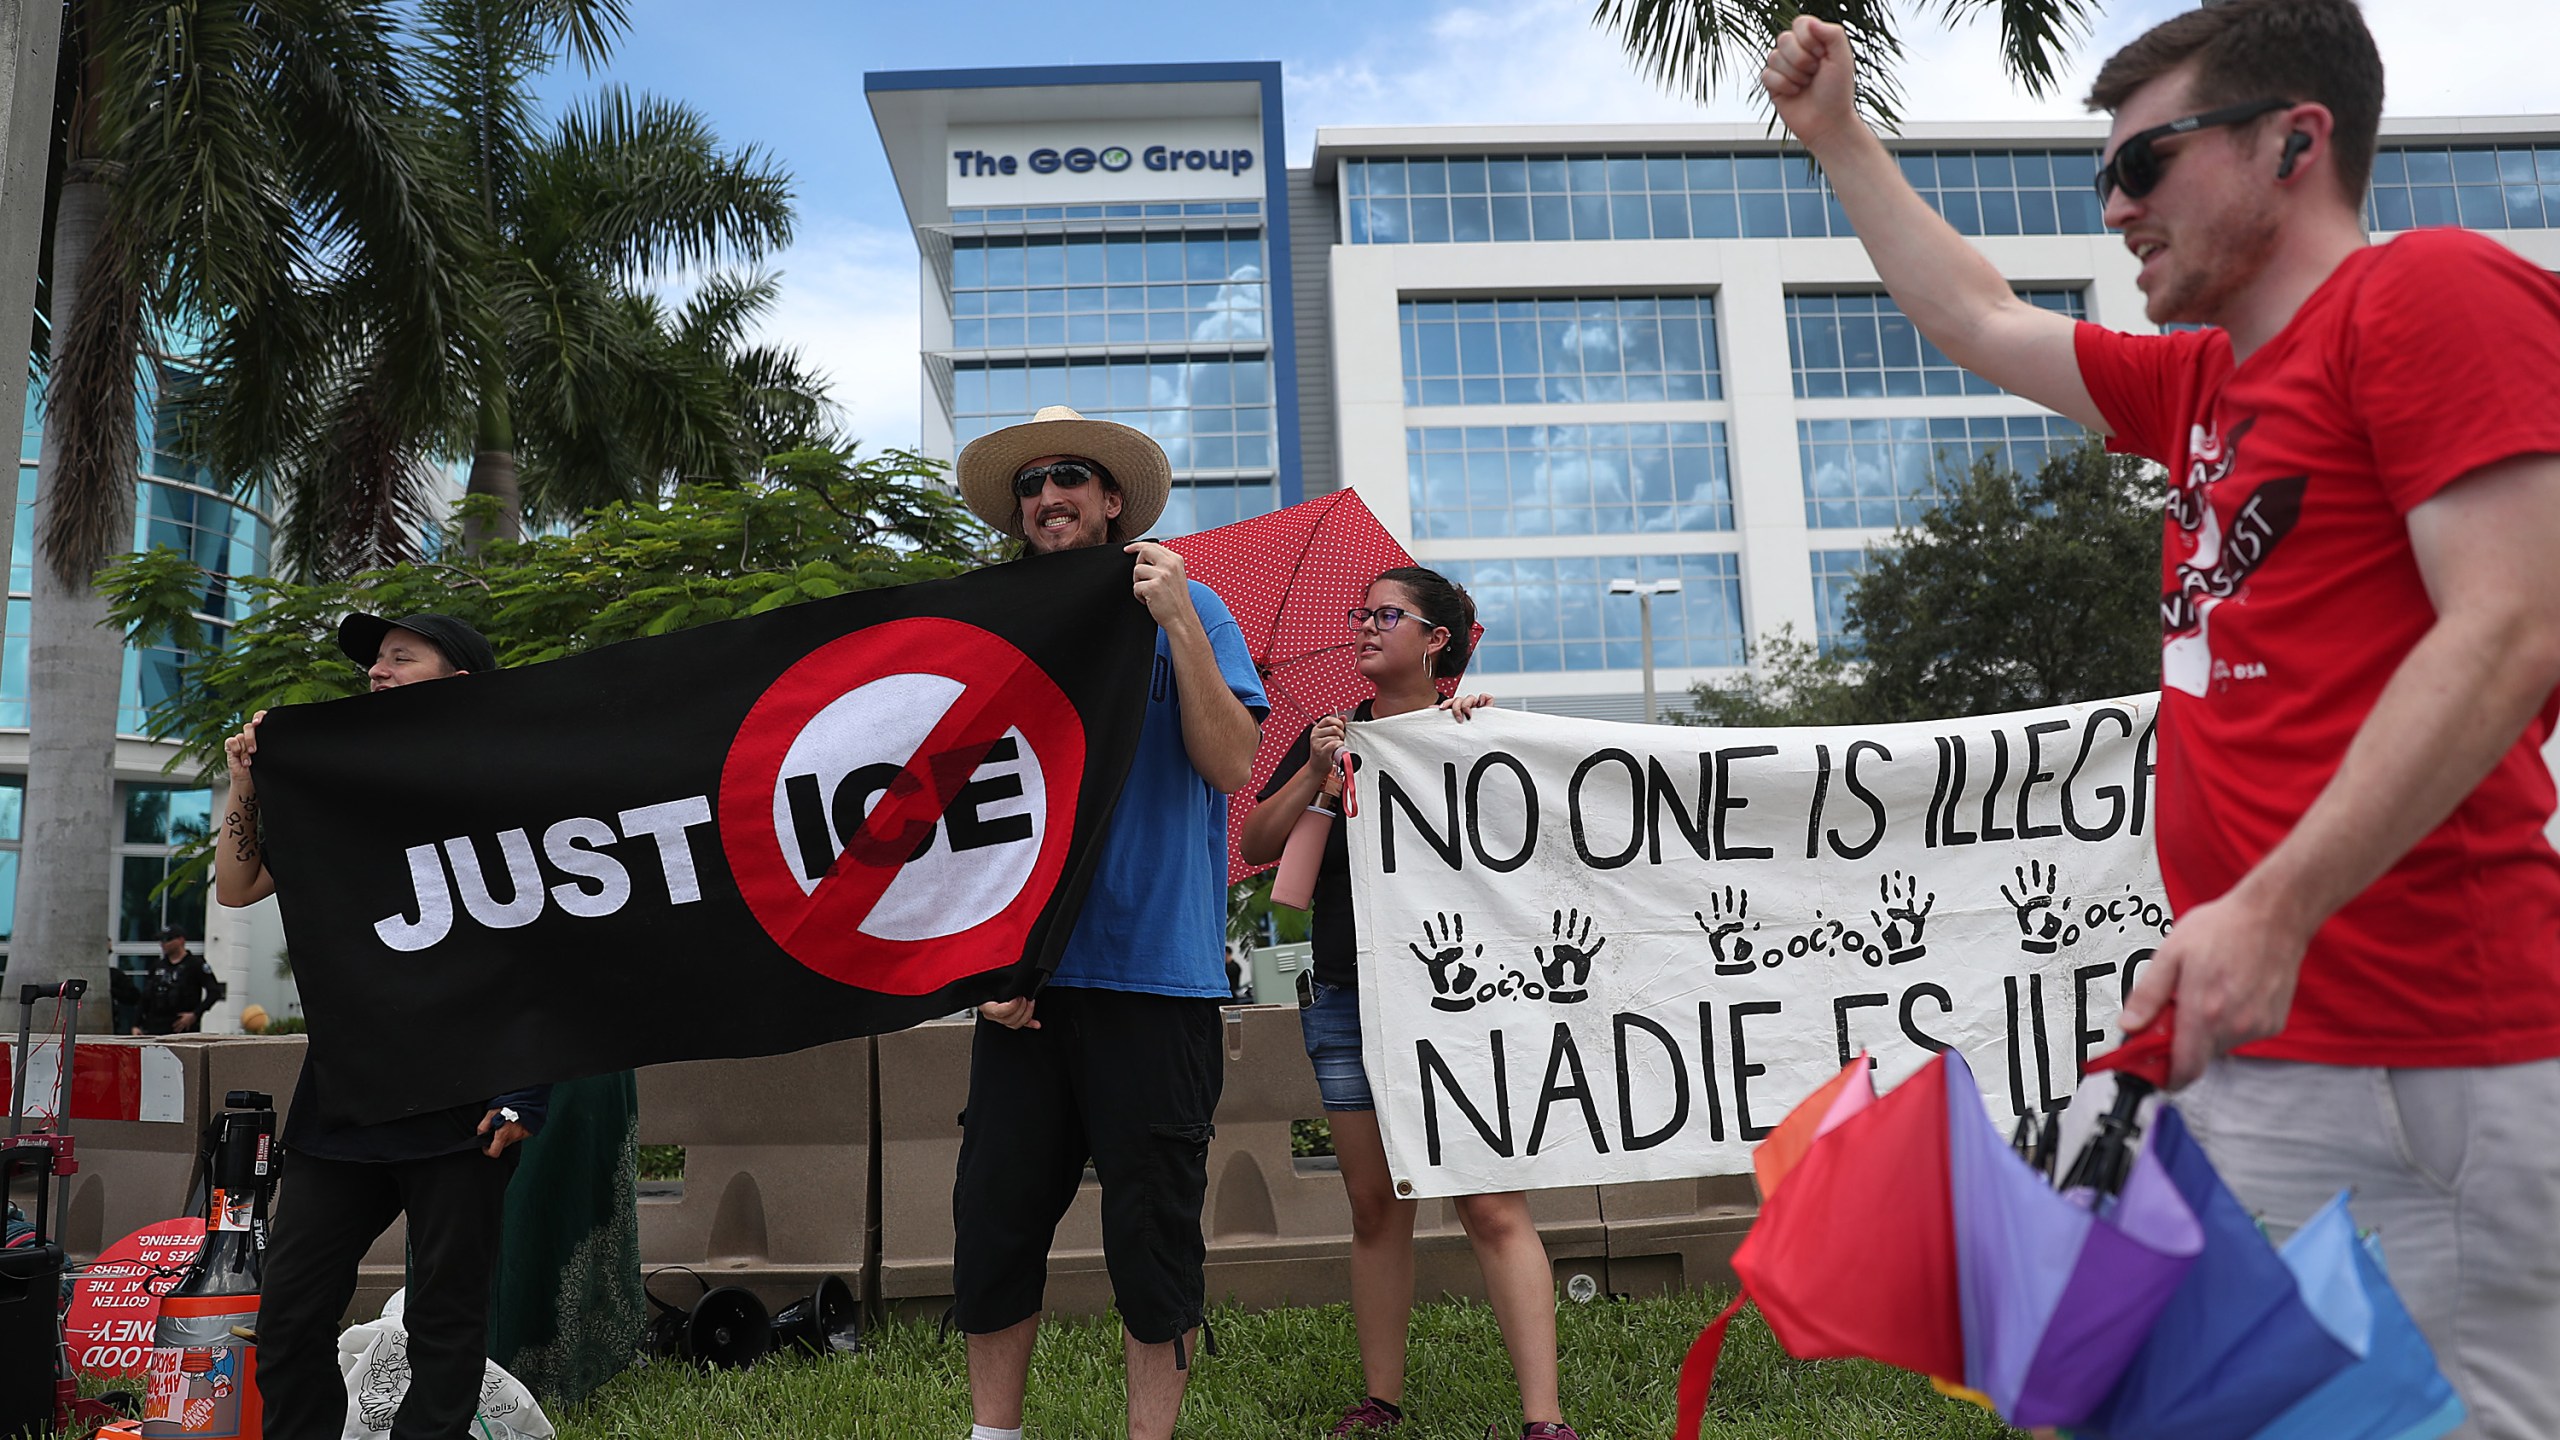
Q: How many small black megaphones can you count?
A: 2